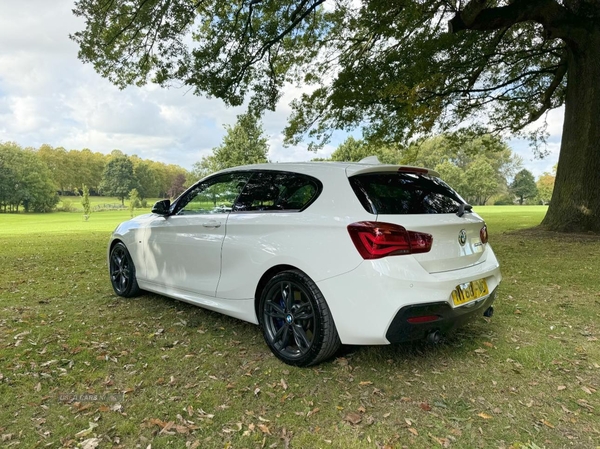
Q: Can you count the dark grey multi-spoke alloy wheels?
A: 2